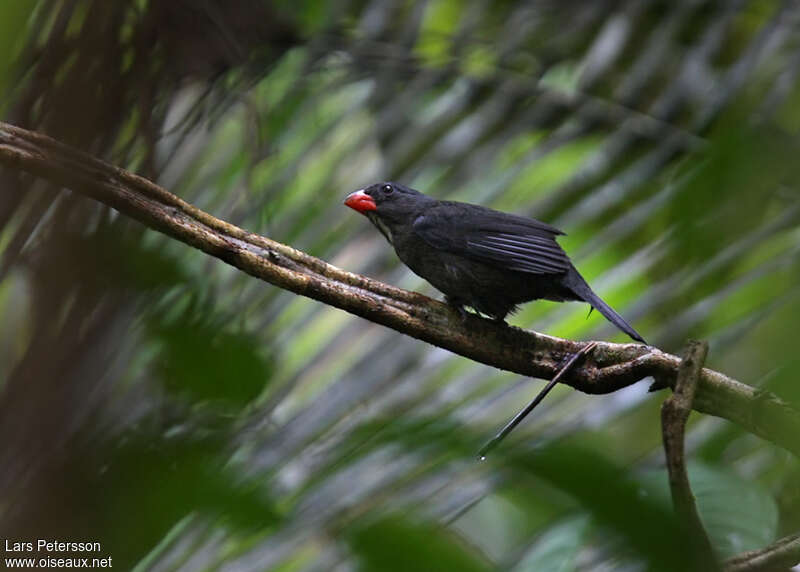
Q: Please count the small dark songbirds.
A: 1